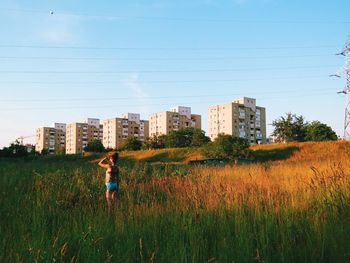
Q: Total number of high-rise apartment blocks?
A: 5